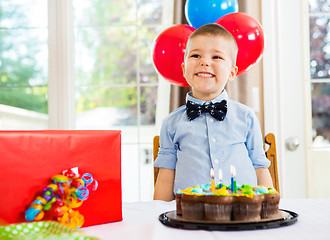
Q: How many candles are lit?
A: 4